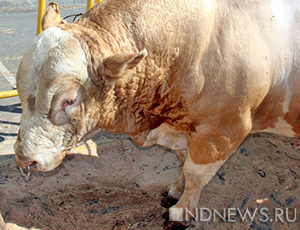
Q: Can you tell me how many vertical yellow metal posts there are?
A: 3